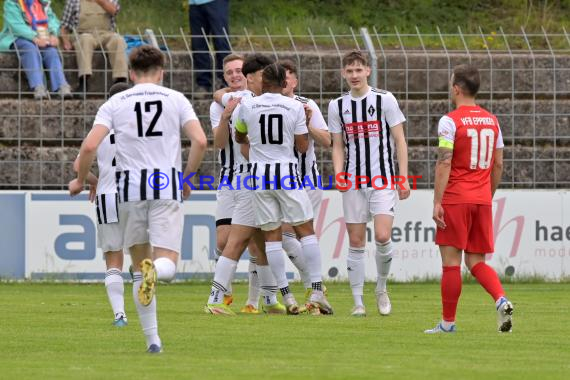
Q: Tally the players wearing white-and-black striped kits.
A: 7